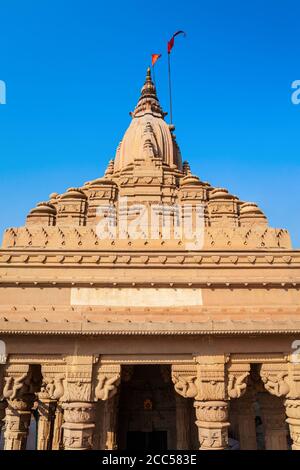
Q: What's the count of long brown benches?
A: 0